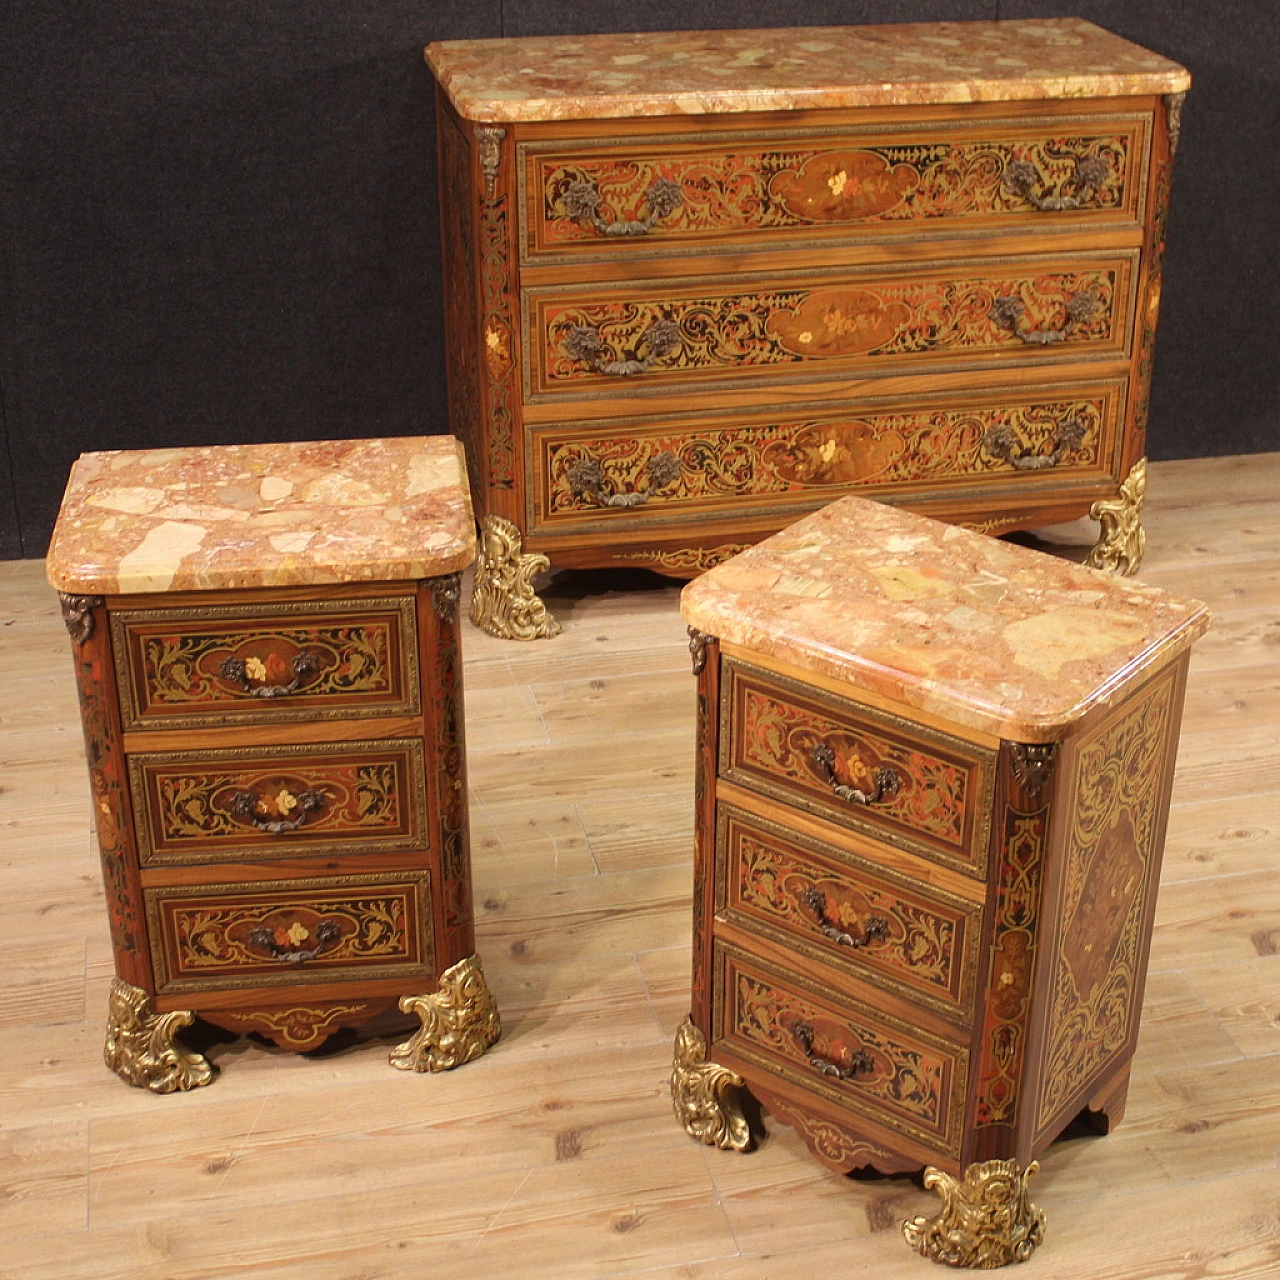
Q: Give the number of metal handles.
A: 12